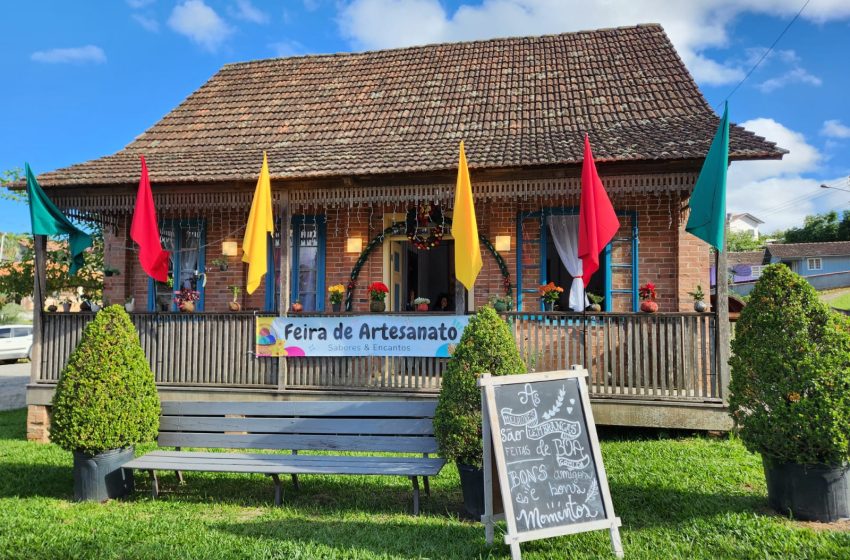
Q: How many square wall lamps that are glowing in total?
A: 3